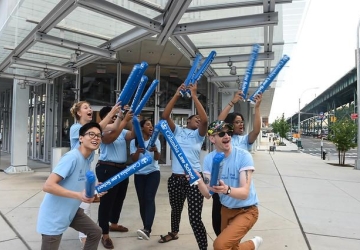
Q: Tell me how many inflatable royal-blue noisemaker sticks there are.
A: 14